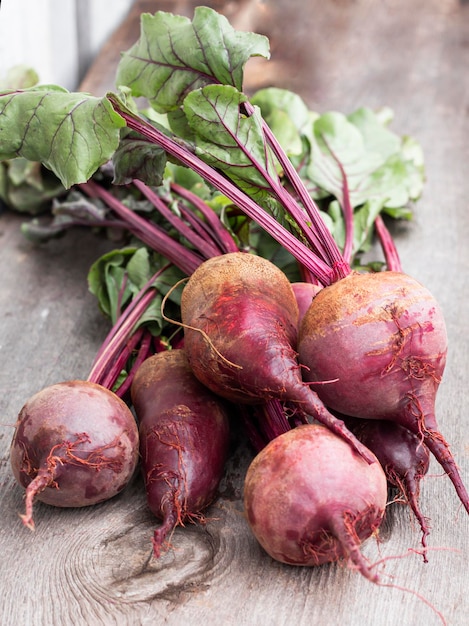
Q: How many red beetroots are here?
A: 7